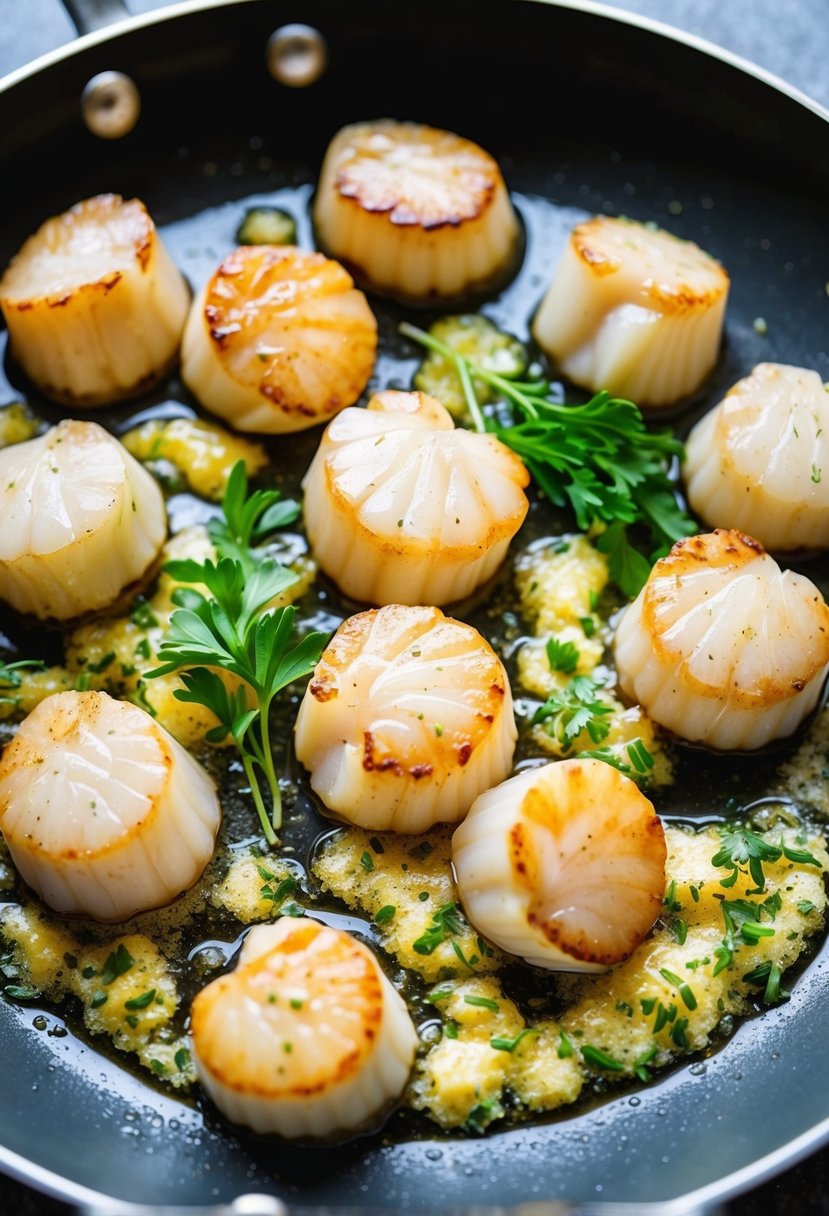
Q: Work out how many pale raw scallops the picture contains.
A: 2